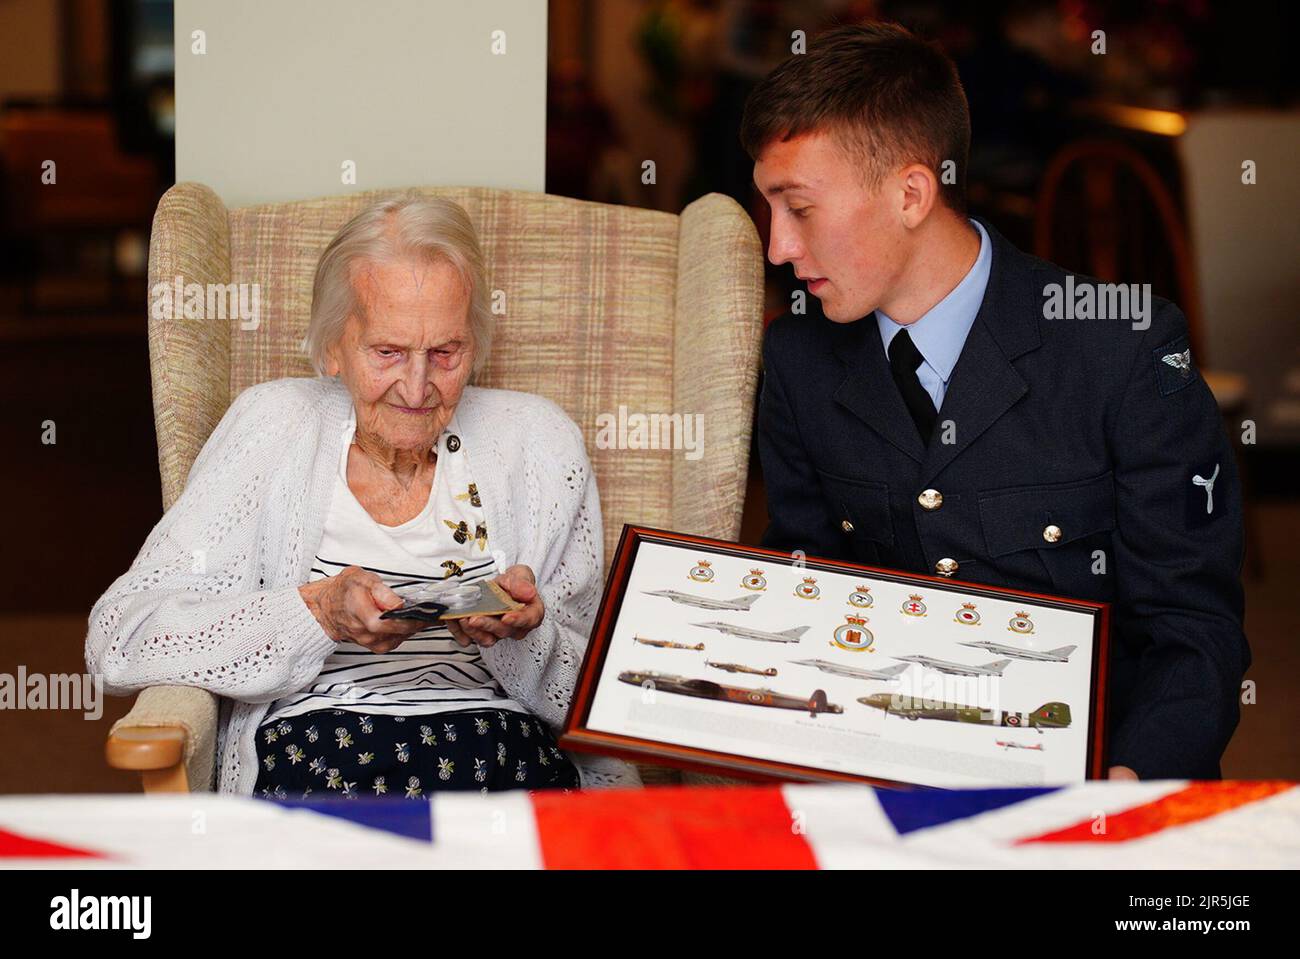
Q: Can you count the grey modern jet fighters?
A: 5